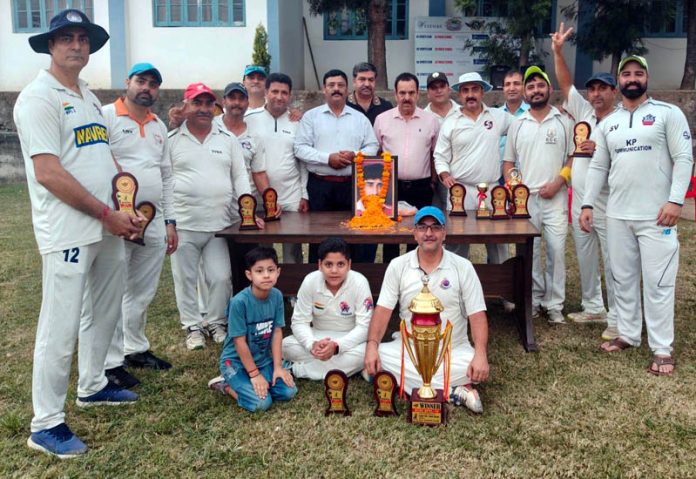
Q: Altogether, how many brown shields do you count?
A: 10